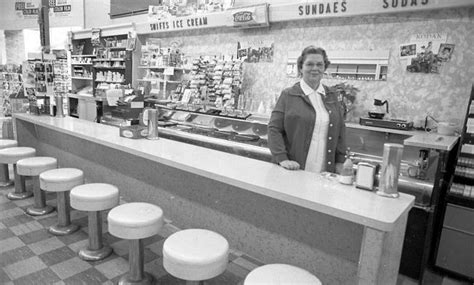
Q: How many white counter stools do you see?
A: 8